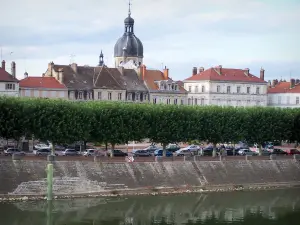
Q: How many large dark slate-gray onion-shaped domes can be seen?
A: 1